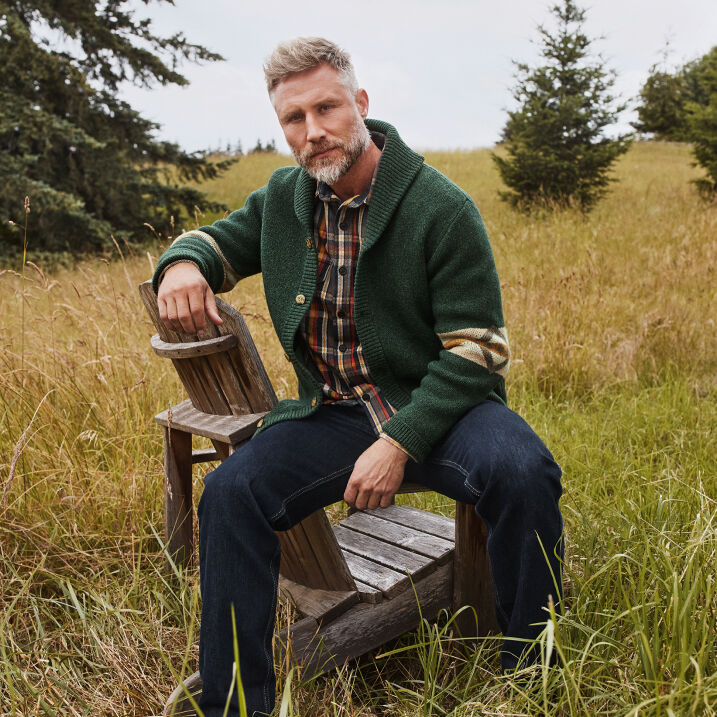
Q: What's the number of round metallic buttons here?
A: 5